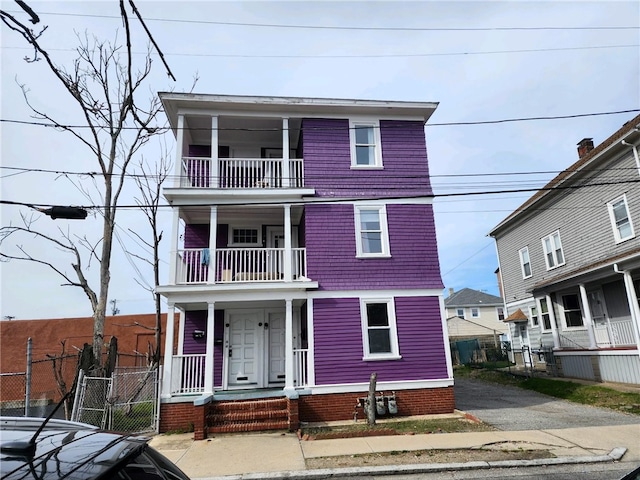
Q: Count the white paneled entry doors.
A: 2